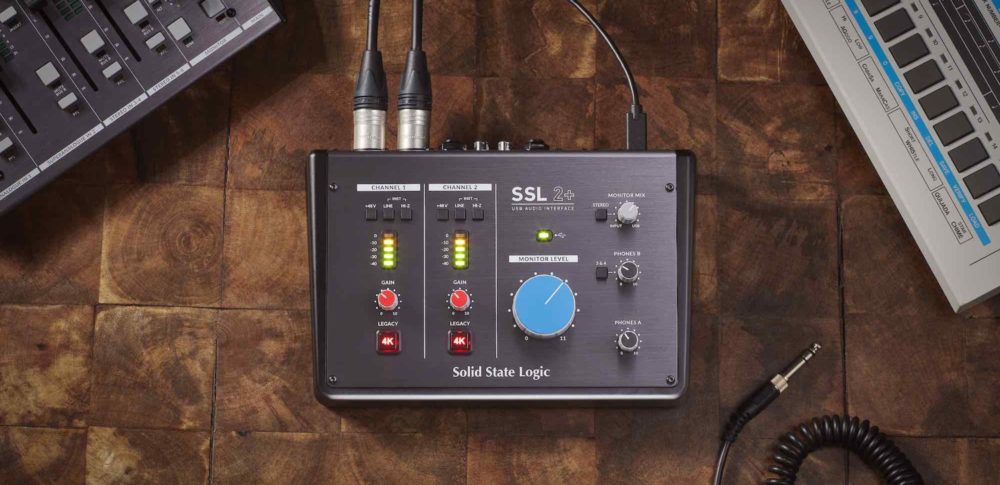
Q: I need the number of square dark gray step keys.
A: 9